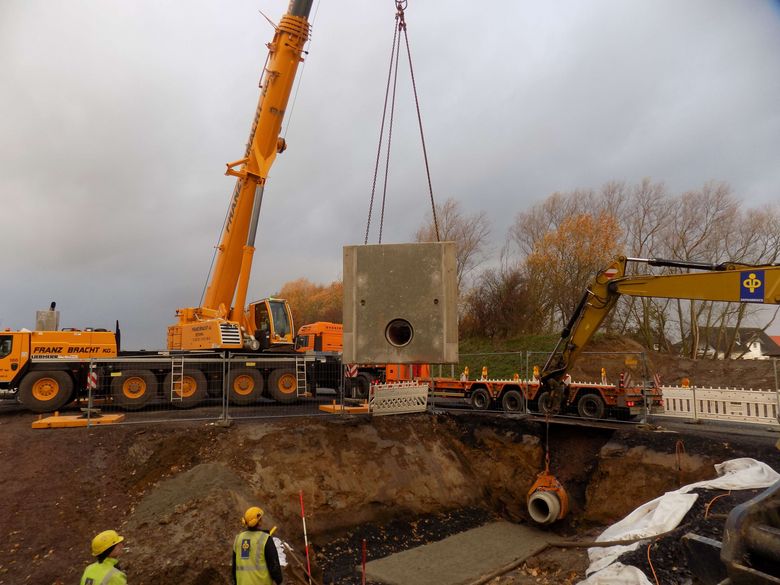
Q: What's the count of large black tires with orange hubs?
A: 5